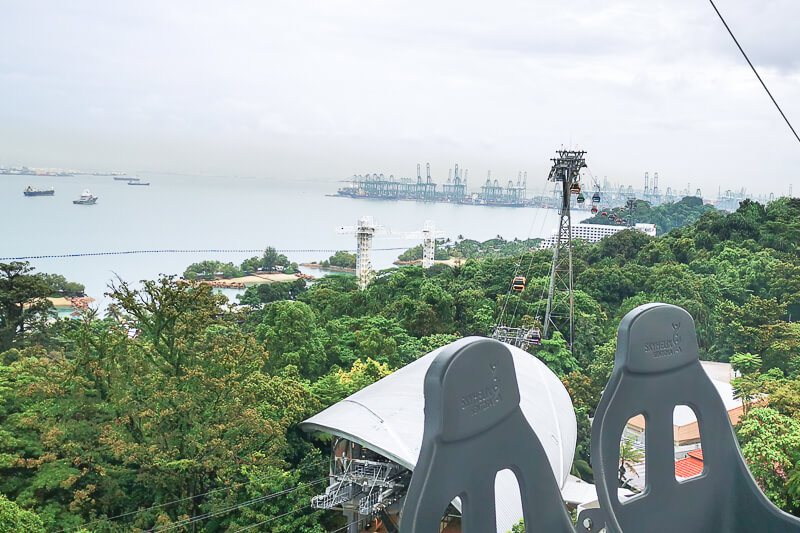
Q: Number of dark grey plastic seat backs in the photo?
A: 2